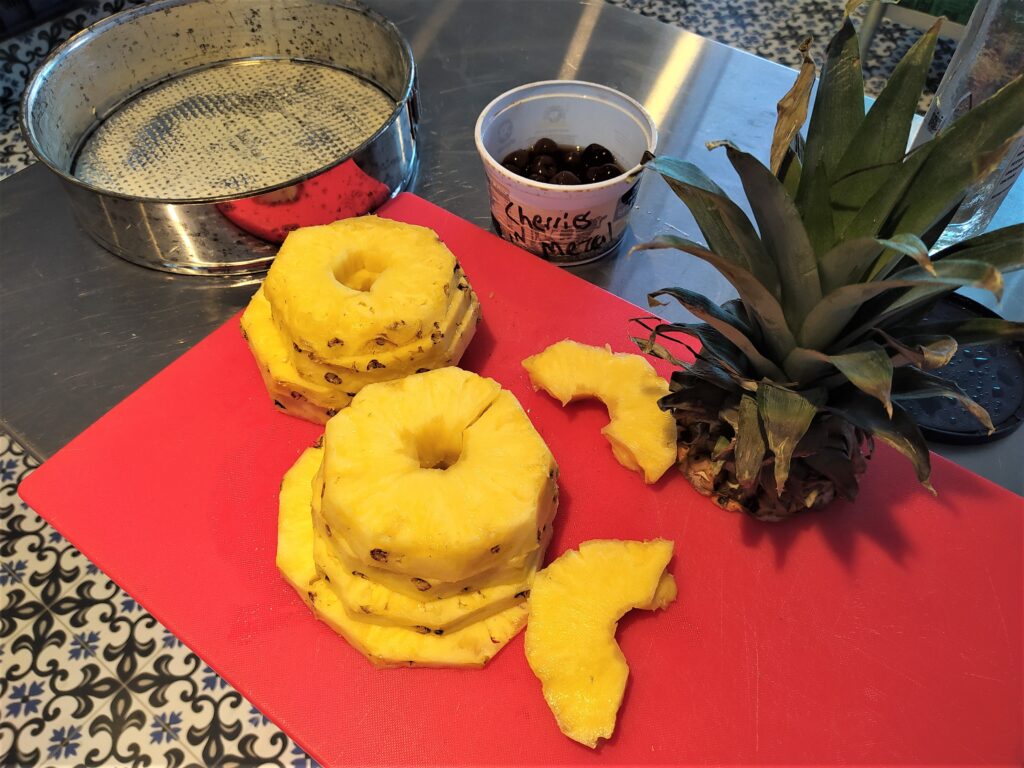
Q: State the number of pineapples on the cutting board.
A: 1